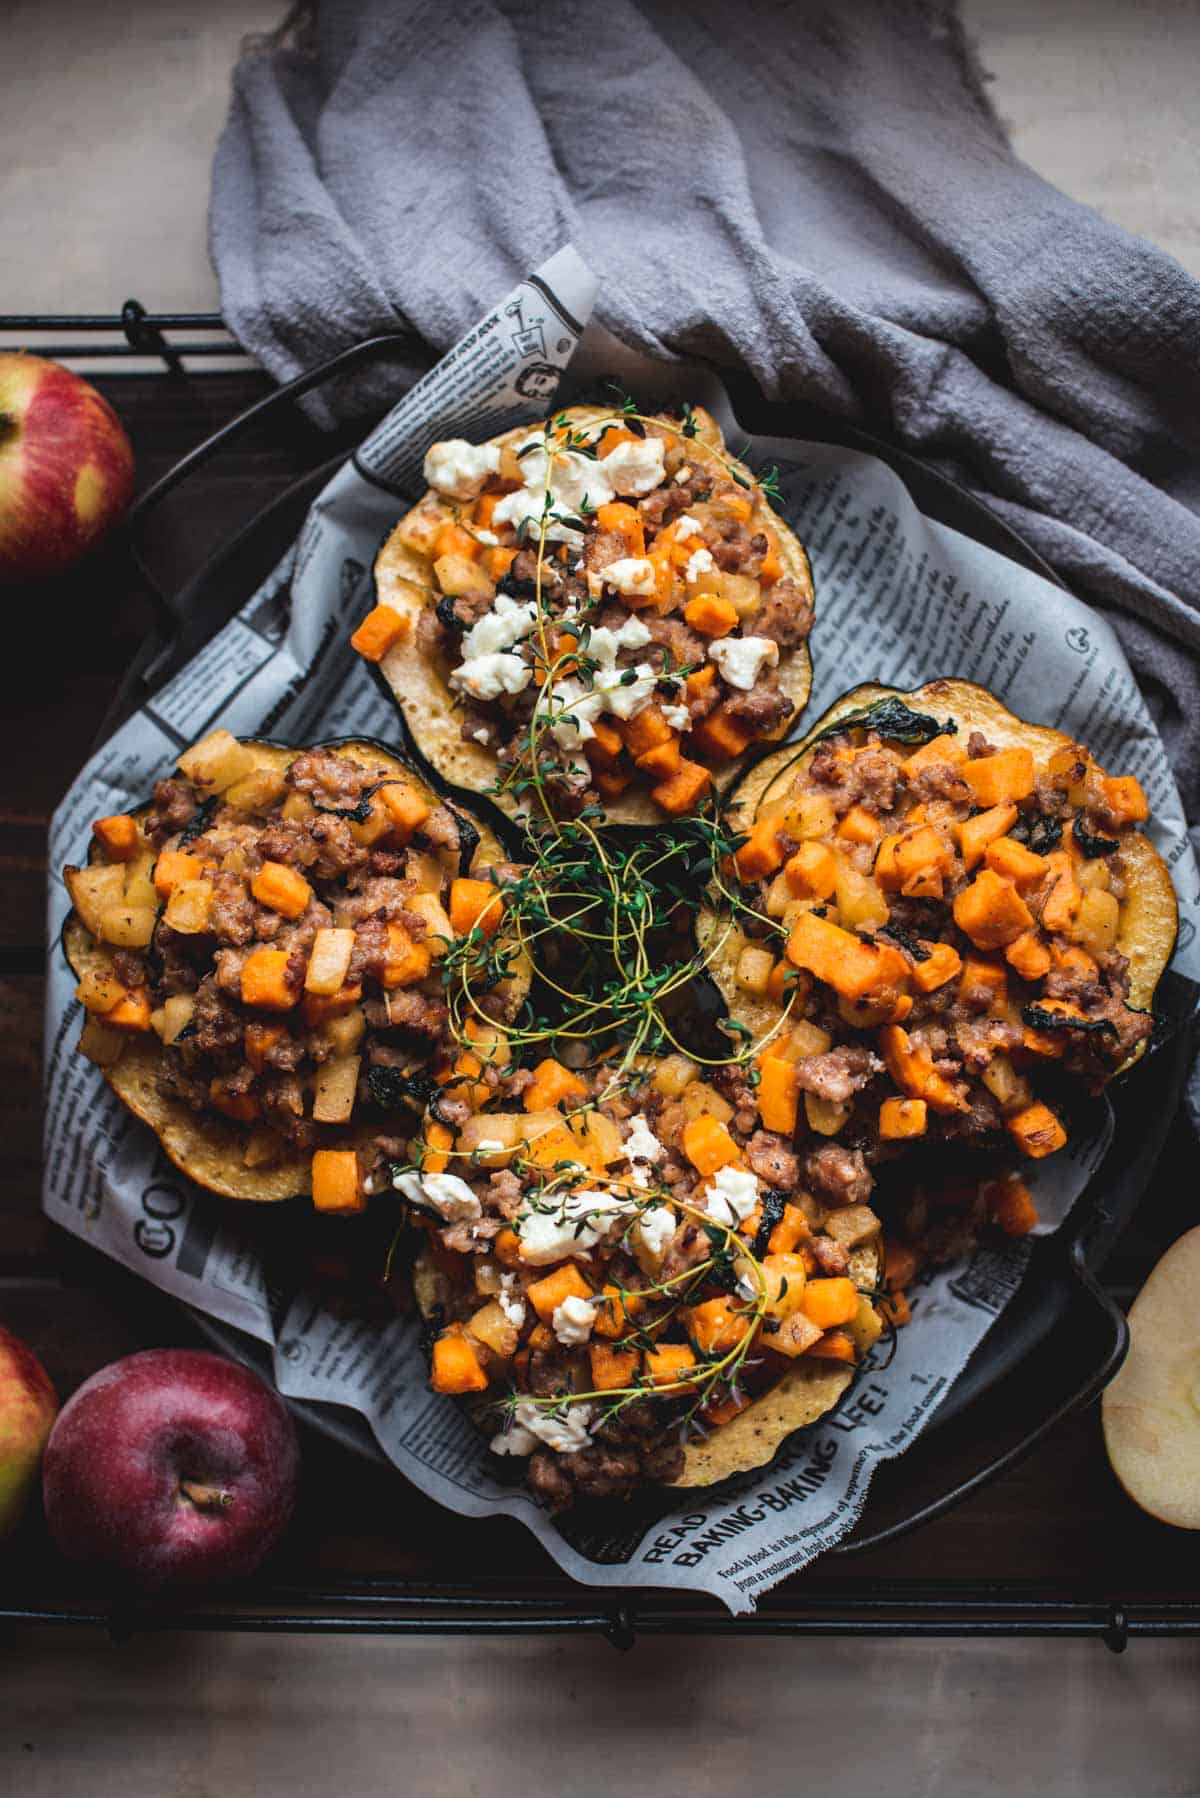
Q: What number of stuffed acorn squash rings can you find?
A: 4